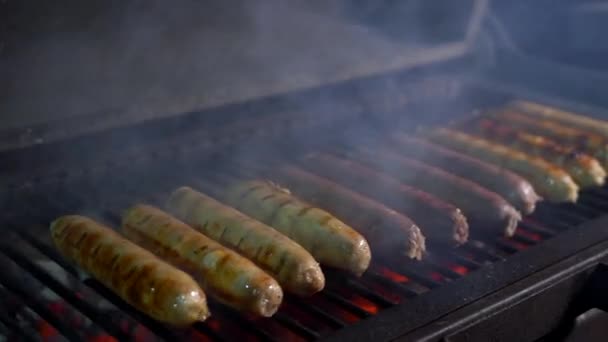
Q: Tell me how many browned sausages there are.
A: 8